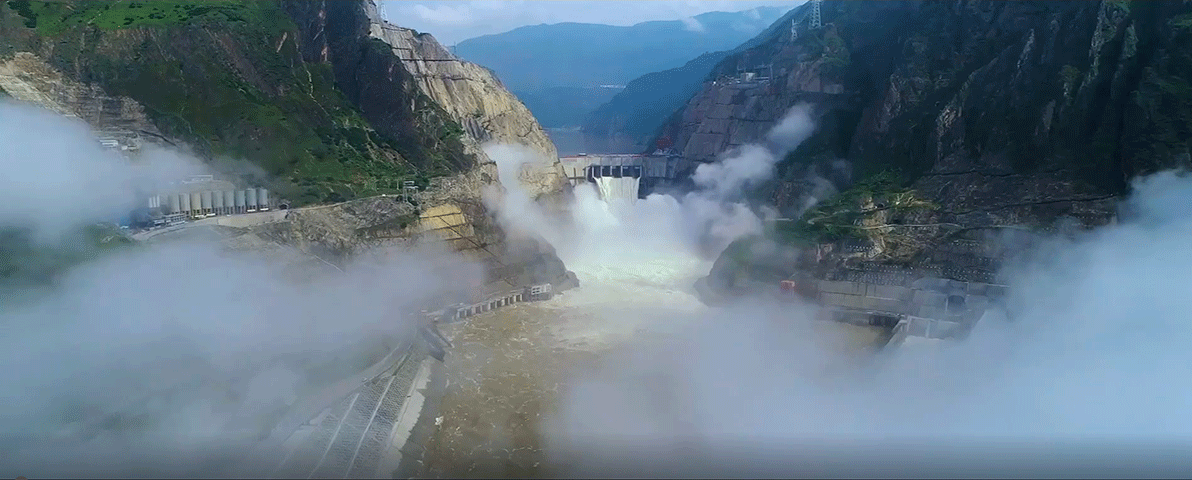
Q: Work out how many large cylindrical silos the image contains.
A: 9